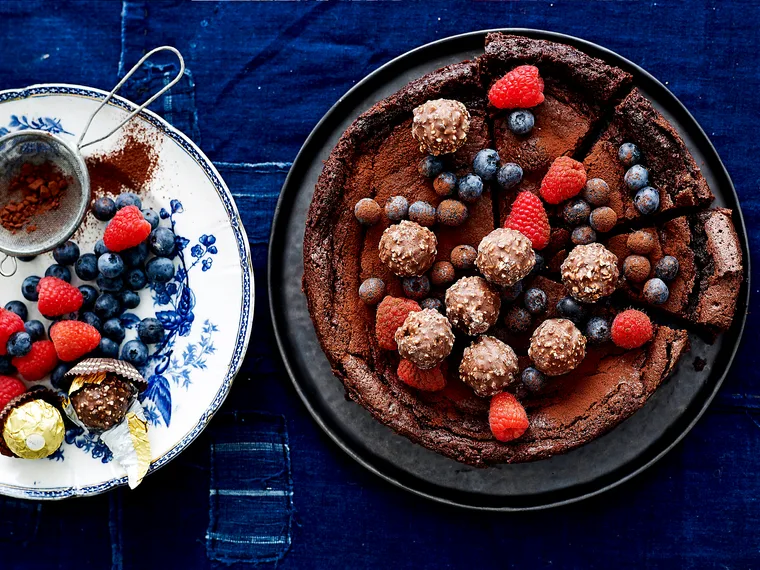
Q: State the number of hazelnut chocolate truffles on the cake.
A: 8